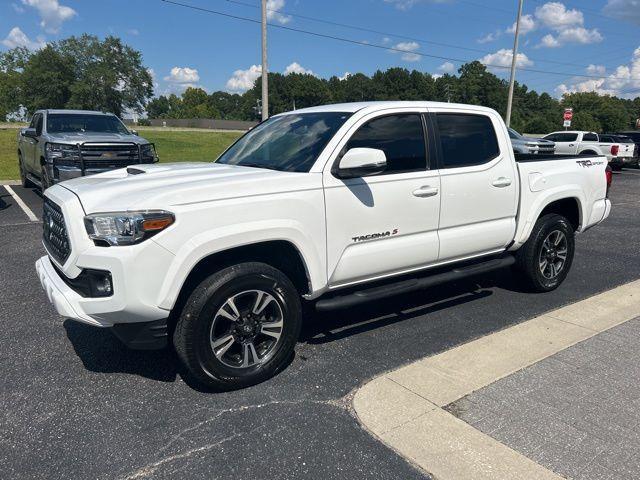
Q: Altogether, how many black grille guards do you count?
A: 1